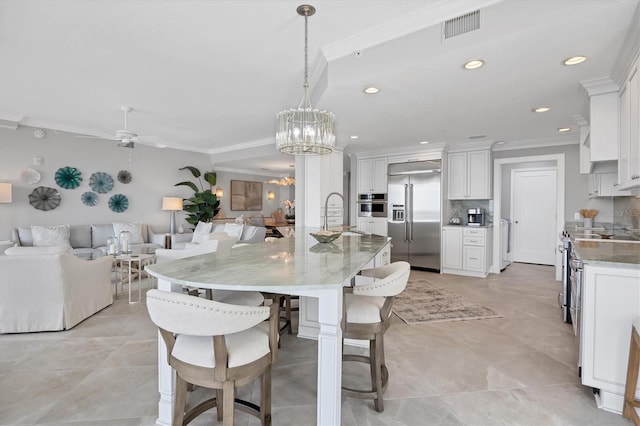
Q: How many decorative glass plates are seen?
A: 7